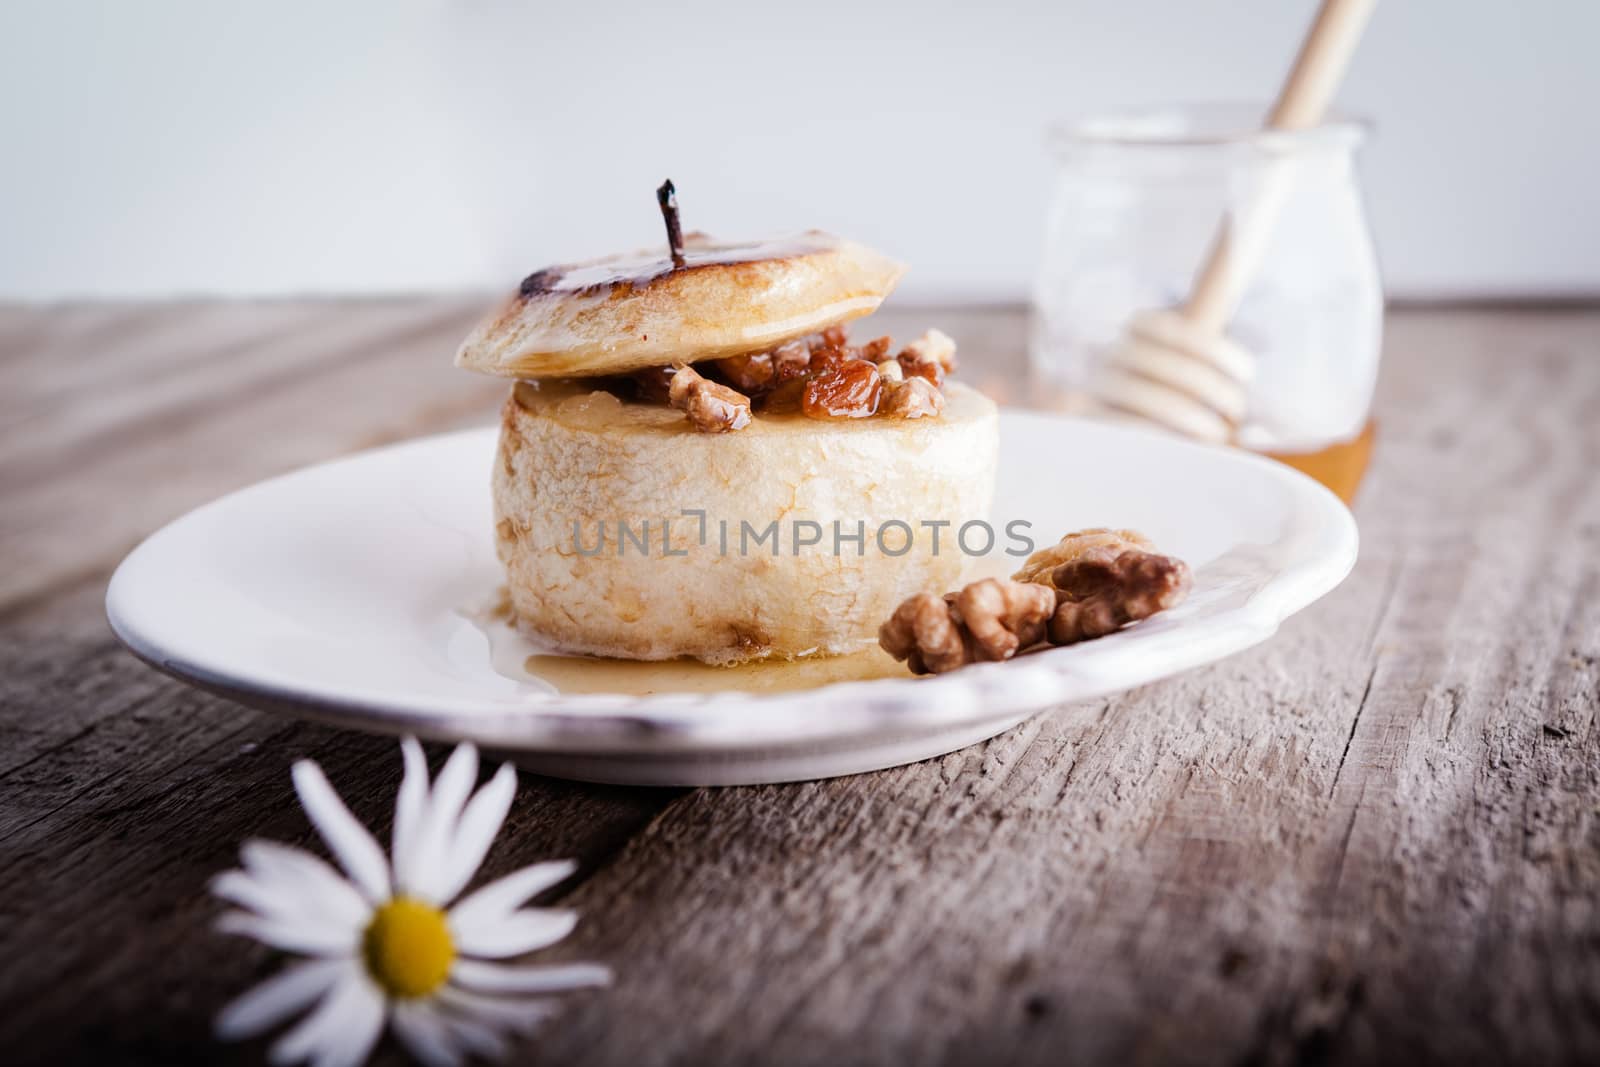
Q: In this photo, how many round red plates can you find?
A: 0